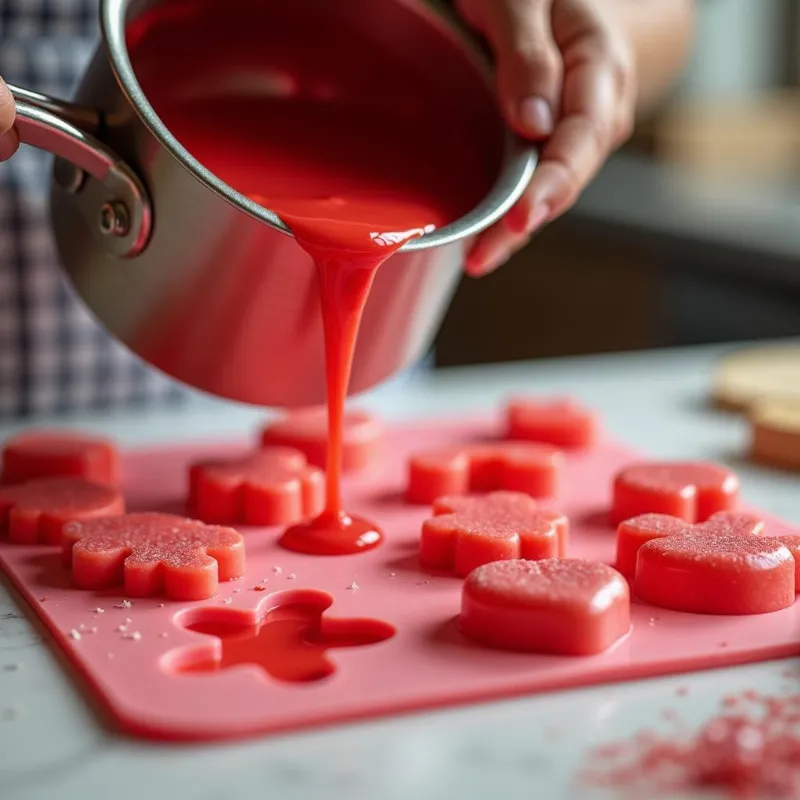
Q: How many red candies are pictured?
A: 11